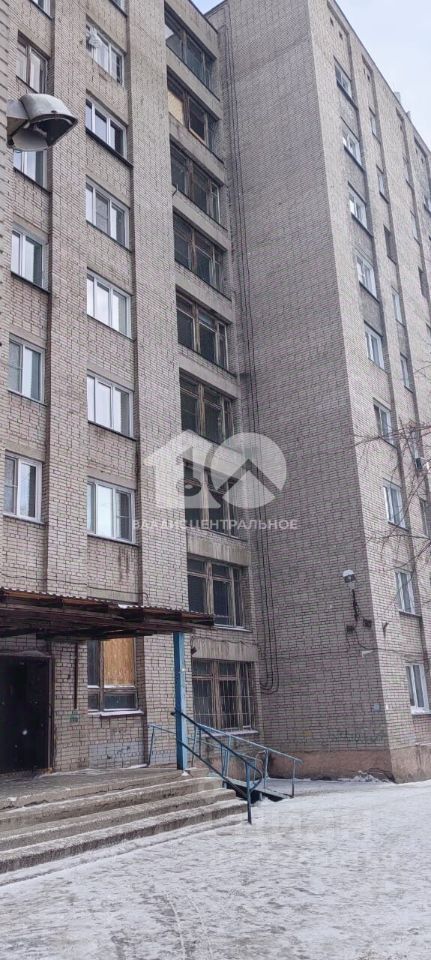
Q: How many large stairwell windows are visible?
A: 9